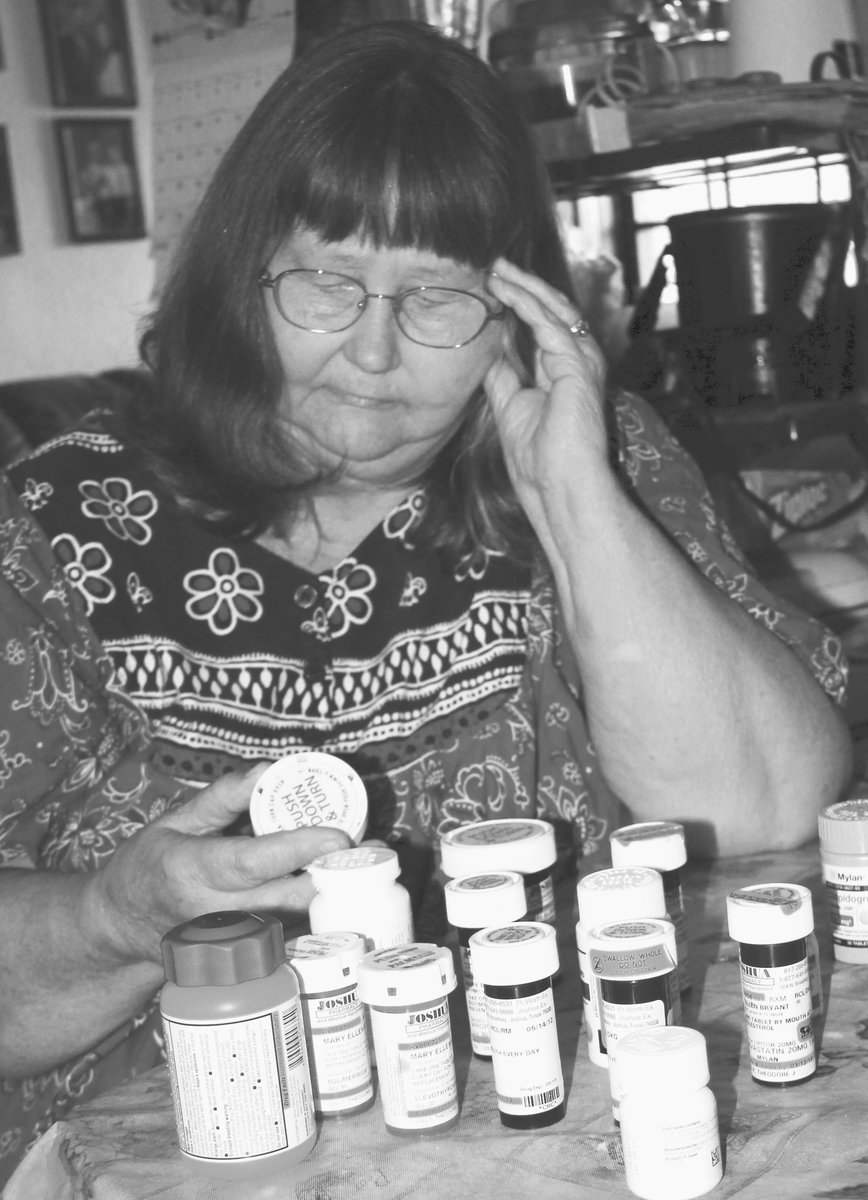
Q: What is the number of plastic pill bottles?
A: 14